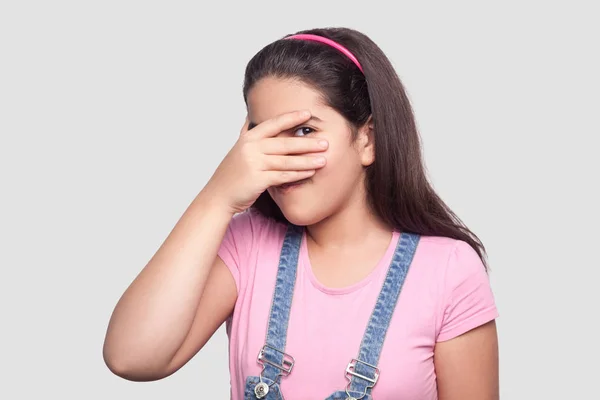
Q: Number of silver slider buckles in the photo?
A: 2